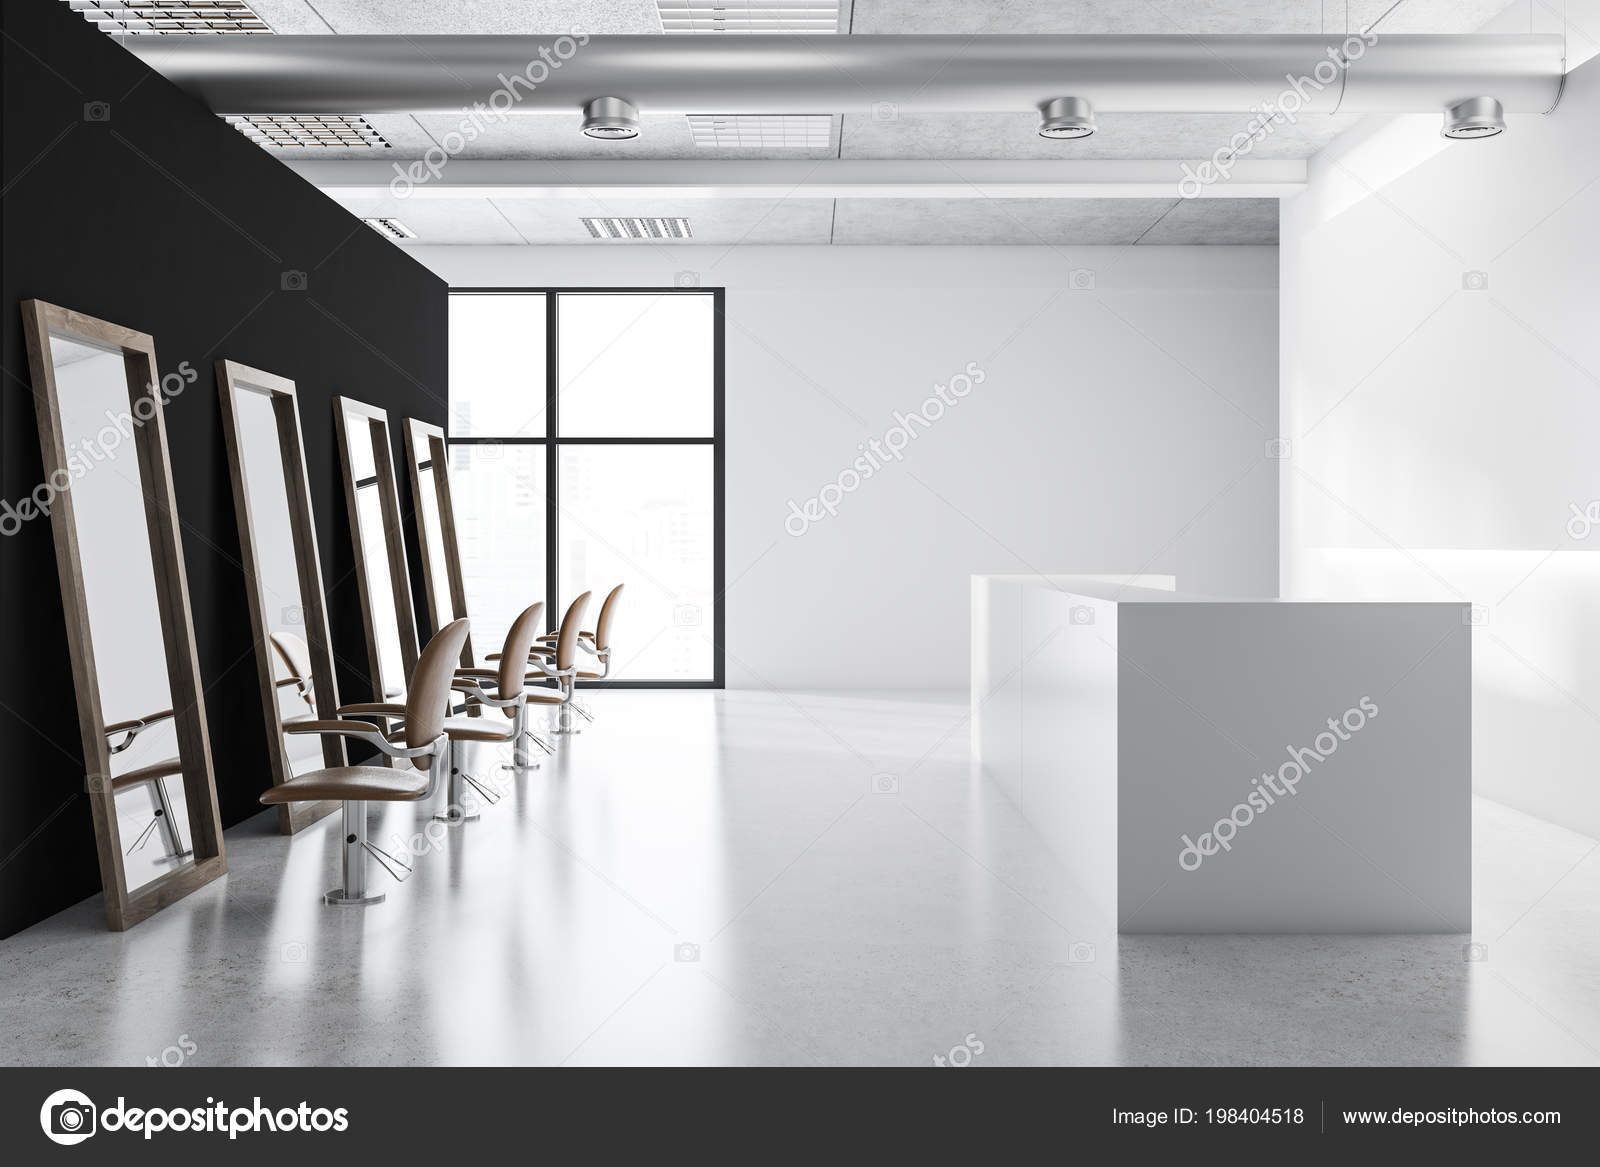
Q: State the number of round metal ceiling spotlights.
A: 3